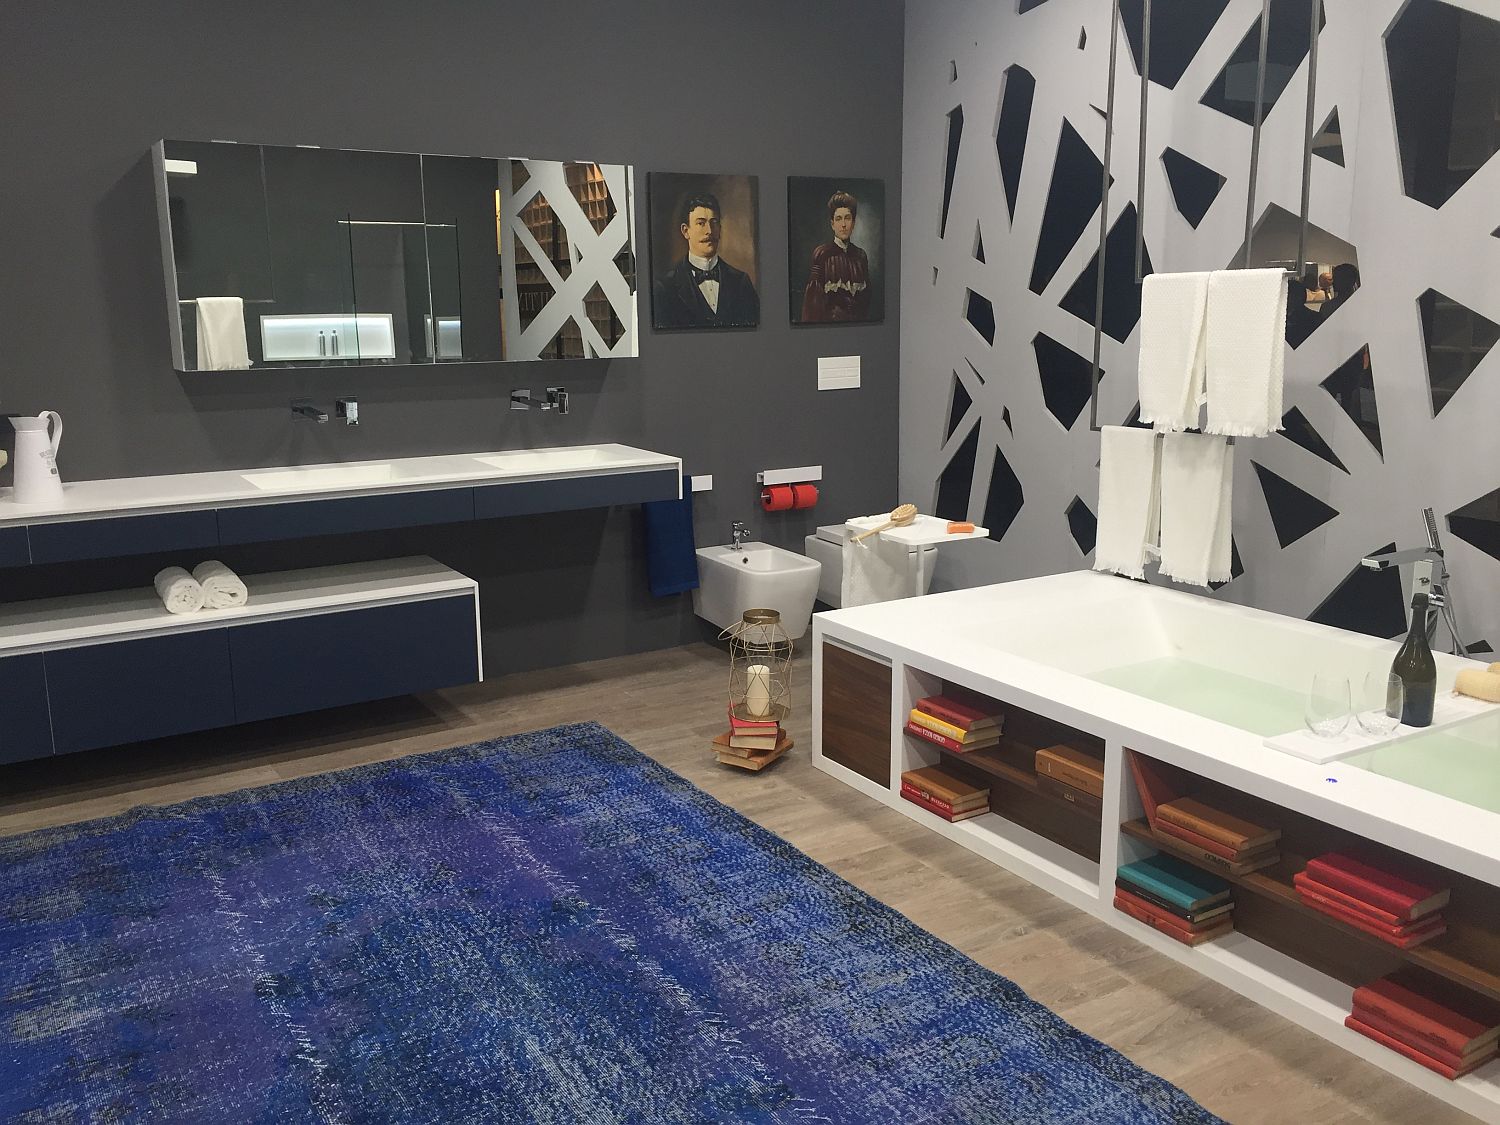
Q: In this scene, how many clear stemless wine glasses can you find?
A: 2